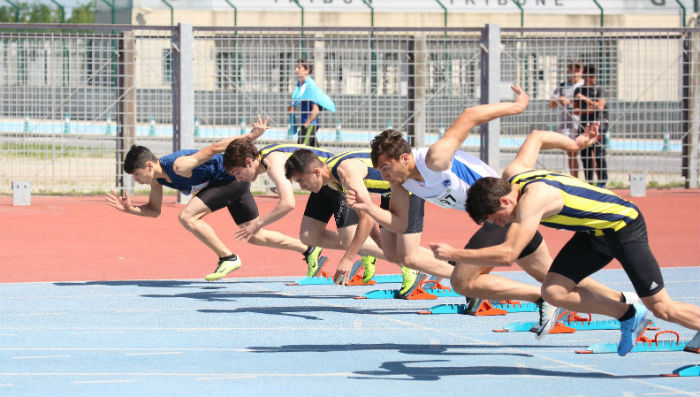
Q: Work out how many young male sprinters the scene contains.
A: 5